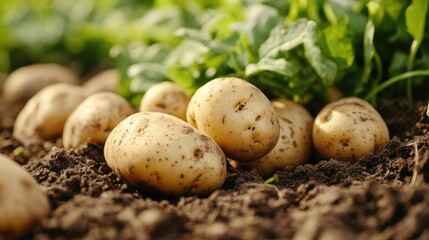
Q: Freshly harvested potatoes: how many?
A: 10